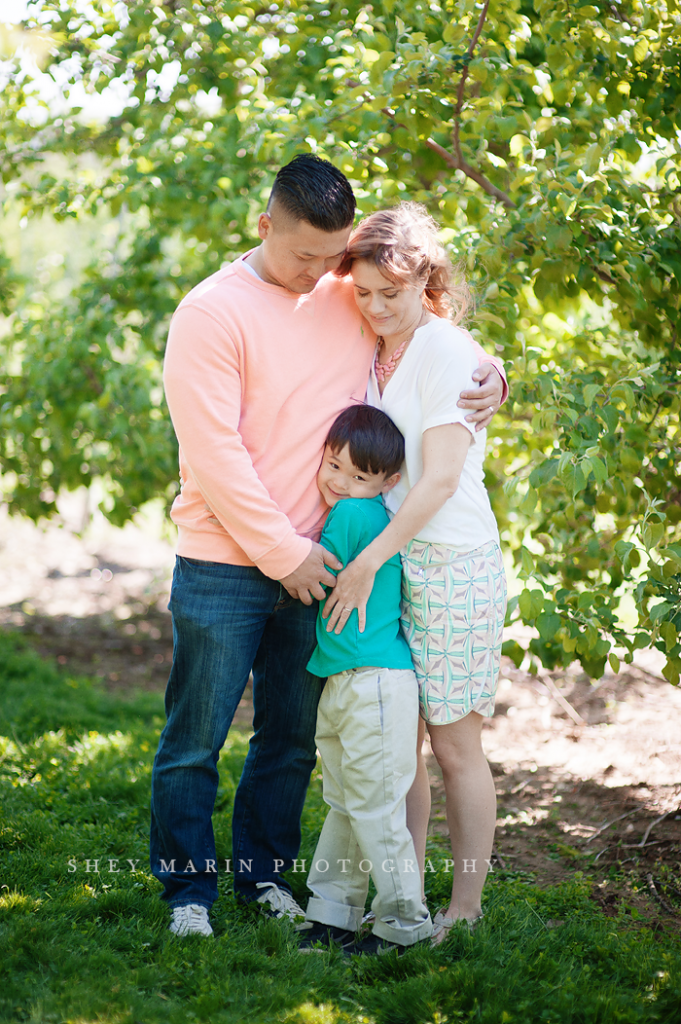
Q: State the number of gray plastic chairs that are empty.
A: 0